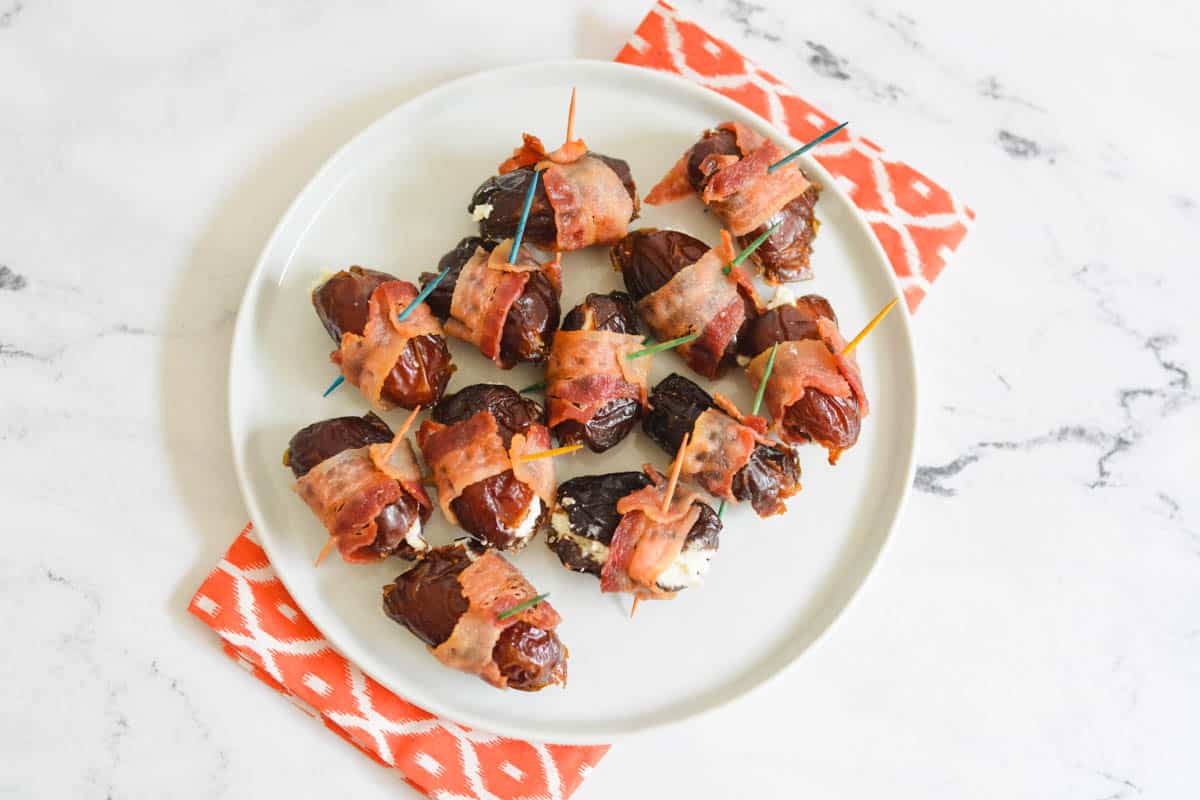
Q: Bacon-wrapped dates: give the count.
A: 12